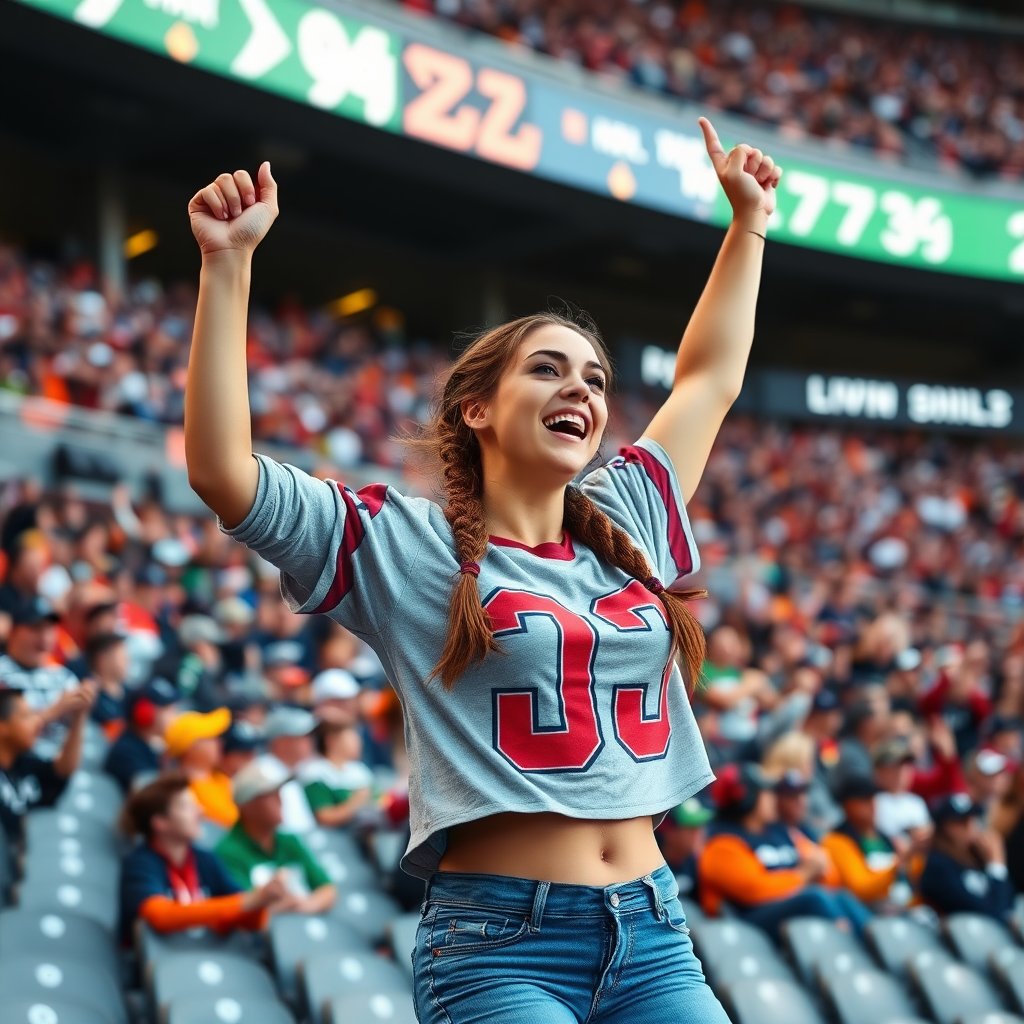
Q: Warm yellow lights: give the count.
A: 2